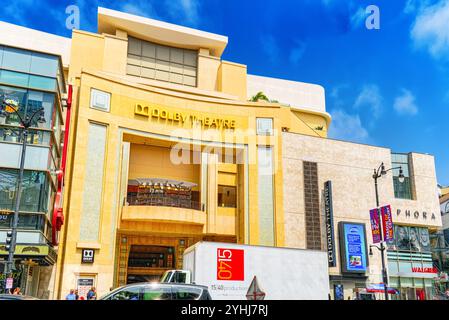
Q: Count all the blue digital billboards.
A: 1